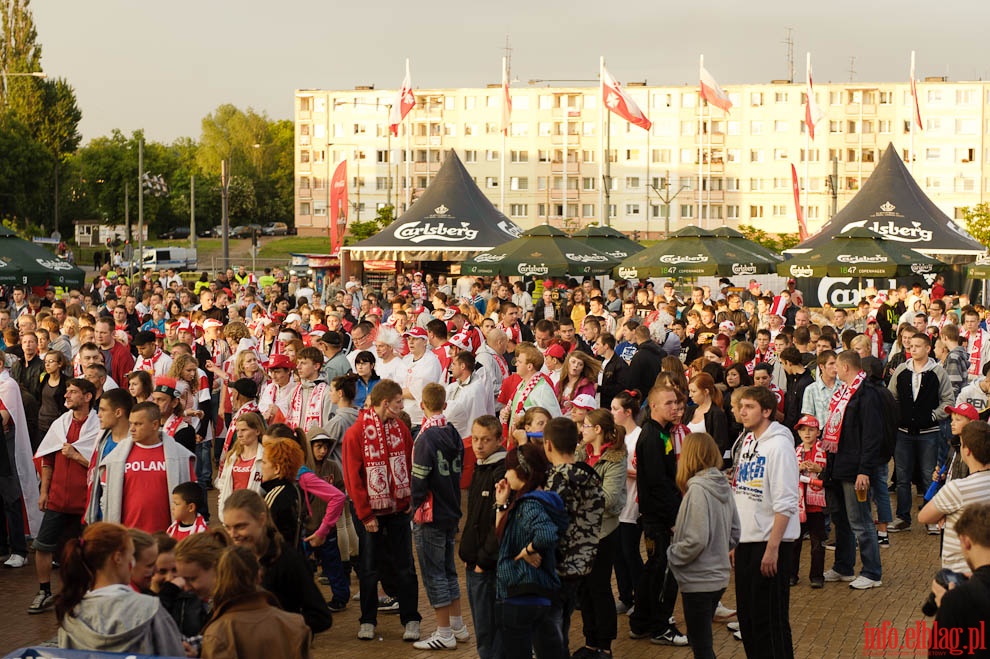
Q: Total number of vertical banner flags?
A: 2